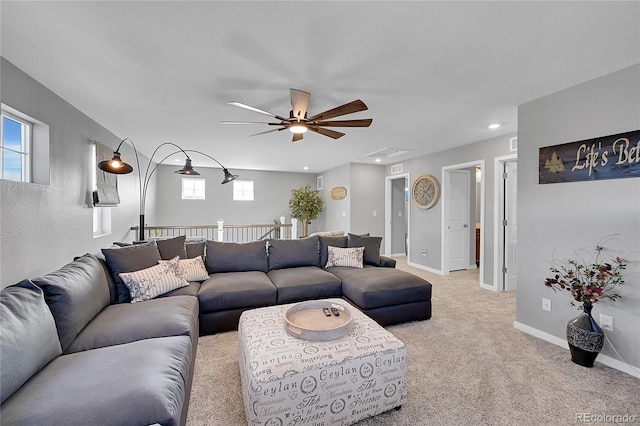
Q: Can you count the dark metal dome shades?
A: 3